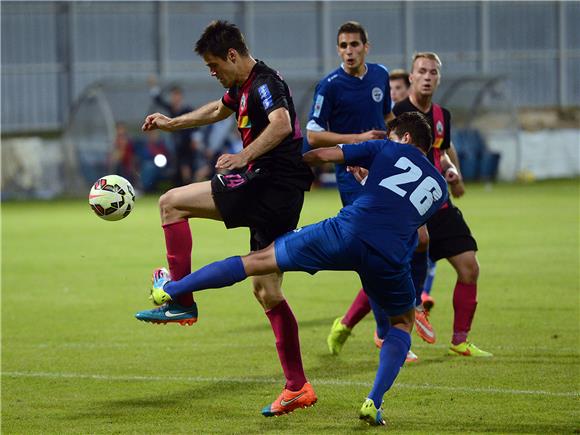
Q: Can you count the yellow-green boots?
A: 4